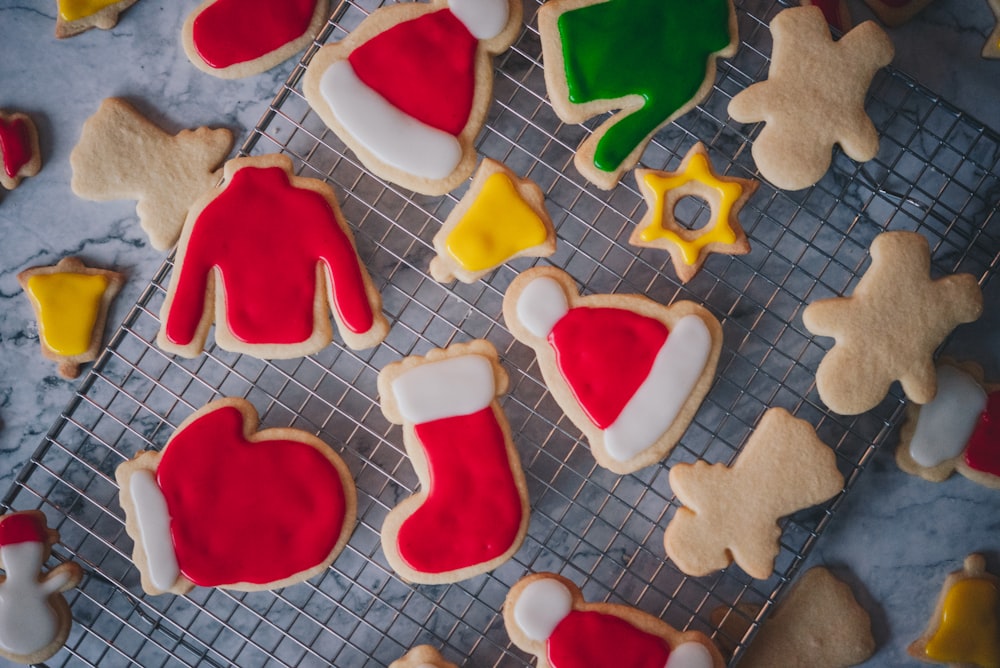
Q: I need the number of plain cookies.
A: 5